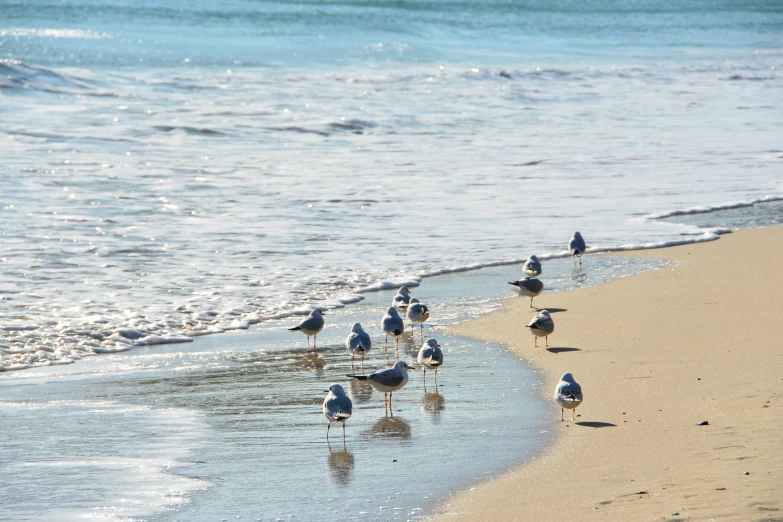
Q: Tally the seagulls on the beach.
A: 13